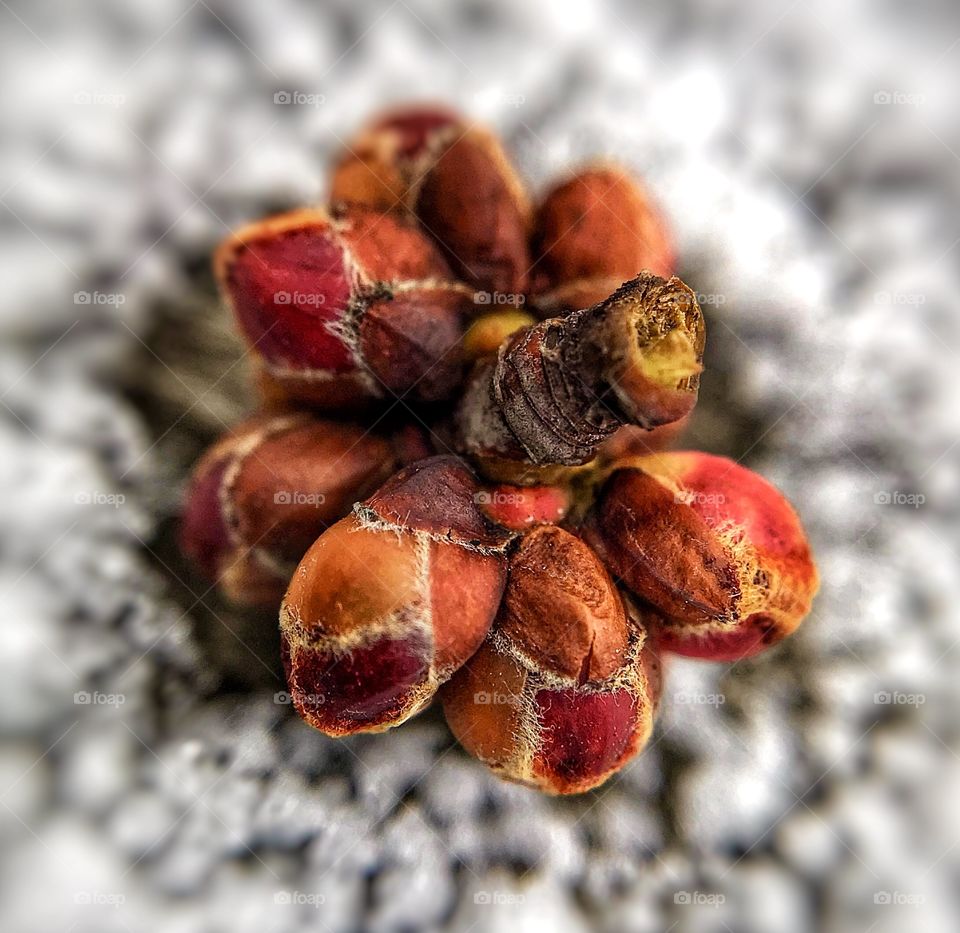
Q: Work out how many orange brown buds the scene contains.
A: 7